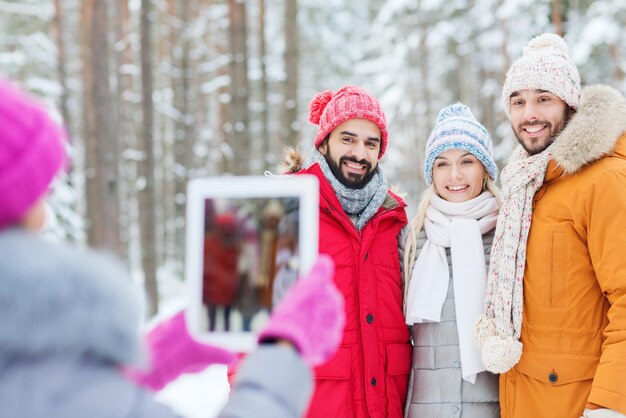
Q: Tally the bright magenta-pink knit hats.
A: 1